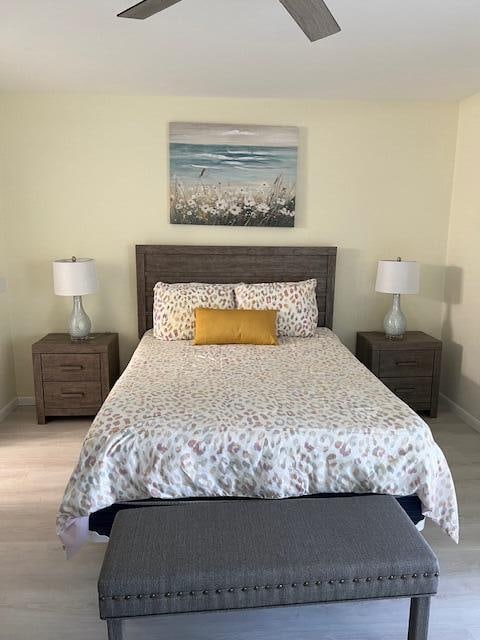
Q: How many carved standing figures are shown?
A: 0